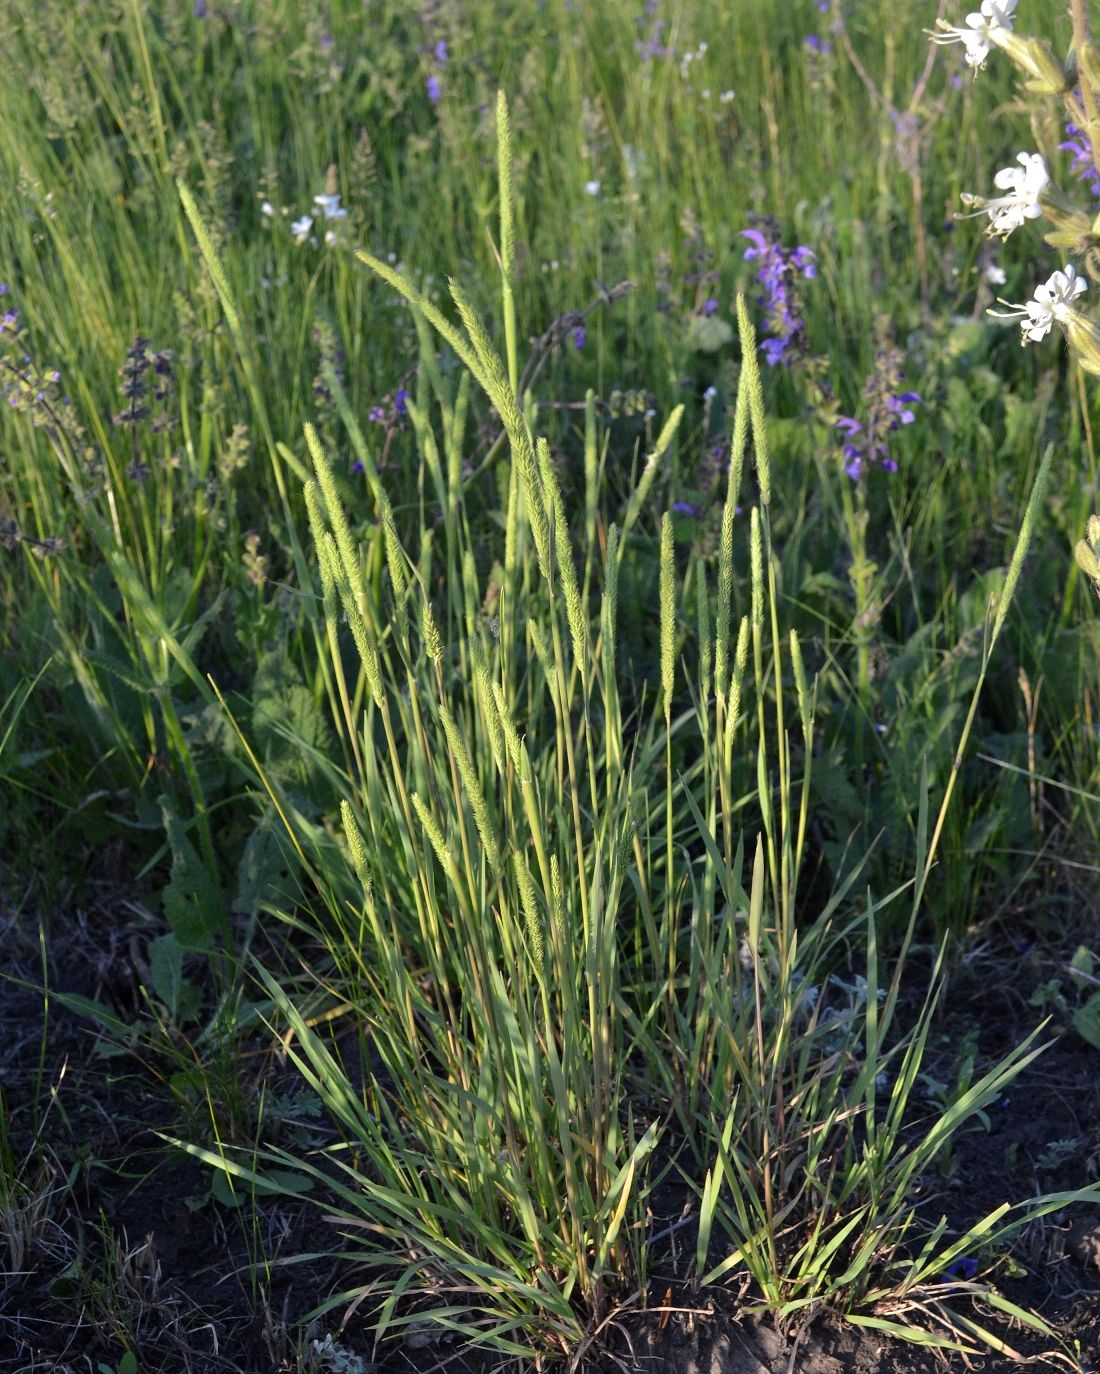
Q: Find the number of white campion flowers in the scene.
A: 3